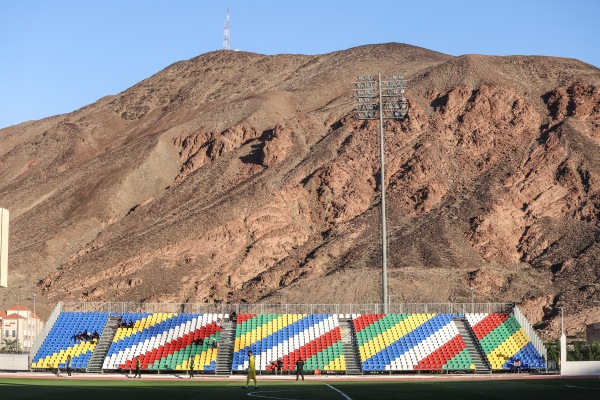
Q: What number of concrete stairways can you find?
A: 4